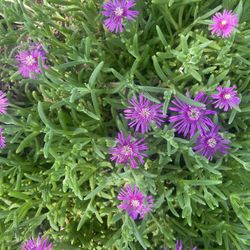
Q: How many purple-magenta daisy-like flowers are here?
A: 13